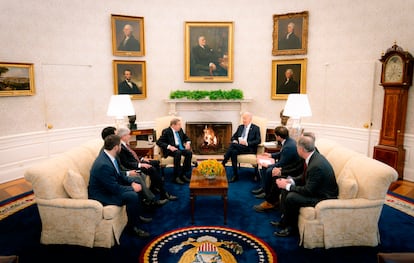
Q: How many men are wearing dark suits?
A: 8